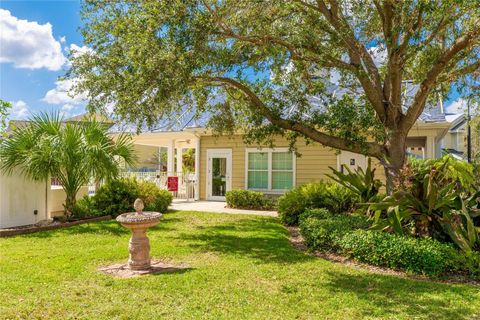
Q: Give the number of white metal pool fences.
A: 1